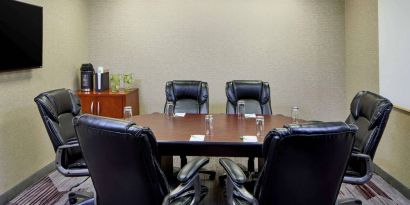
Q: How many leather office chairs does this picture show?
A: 6